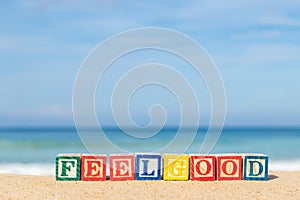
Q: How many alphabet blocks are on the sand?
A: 8